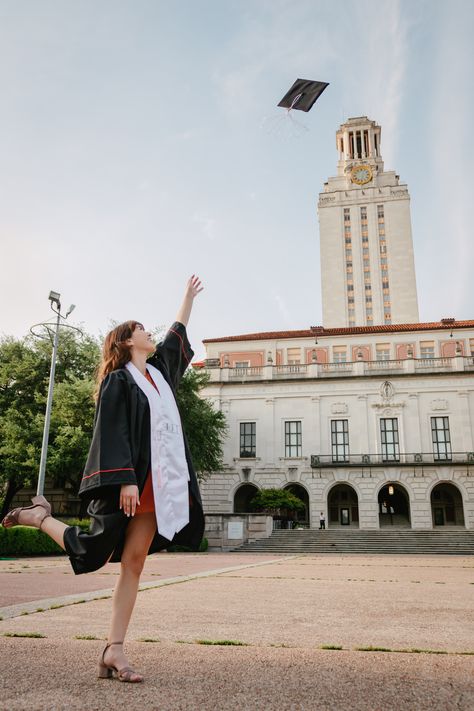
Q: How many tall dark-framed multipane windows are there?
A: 5